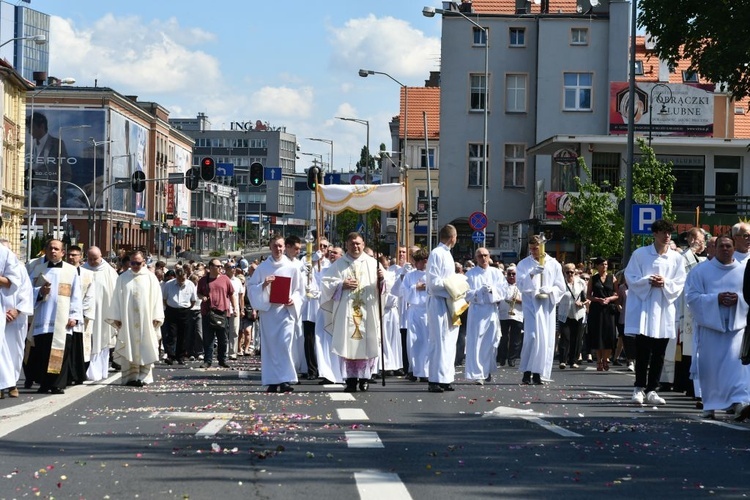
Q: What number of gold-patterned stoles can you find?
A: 2